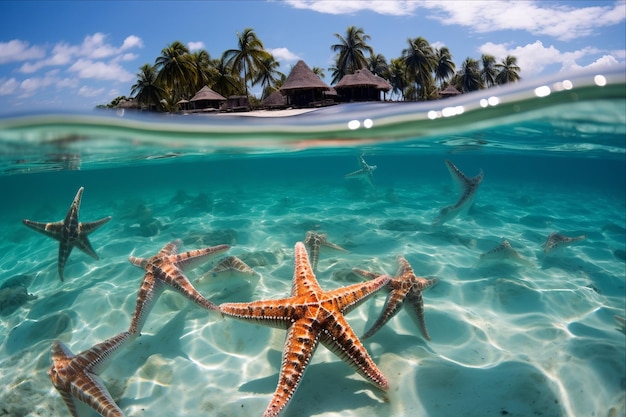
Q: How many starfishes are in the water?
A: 11